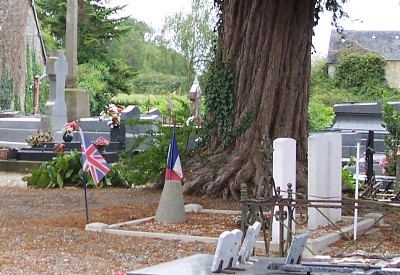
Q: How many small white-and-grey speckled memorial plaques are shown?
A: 3